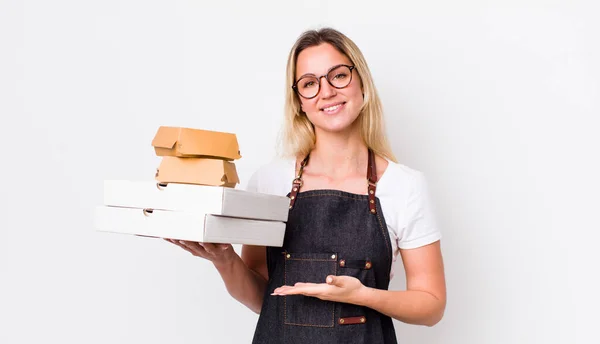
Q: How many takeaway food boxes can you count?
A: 4